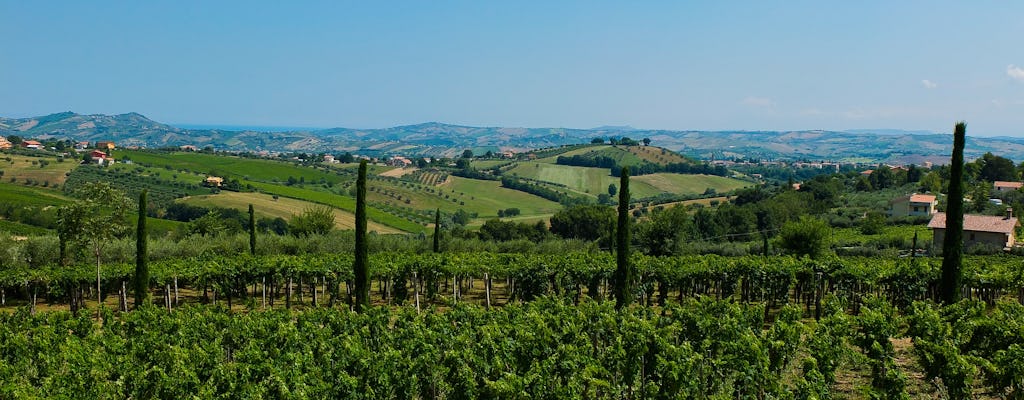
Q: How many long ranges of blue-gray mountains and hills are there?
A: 1